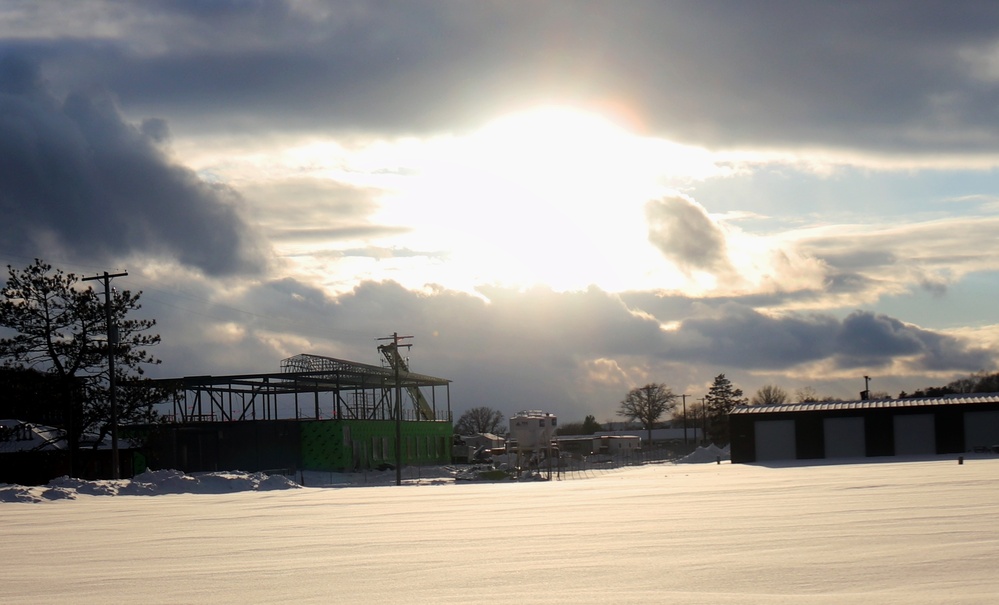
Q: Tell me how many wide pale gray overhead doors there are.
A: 4